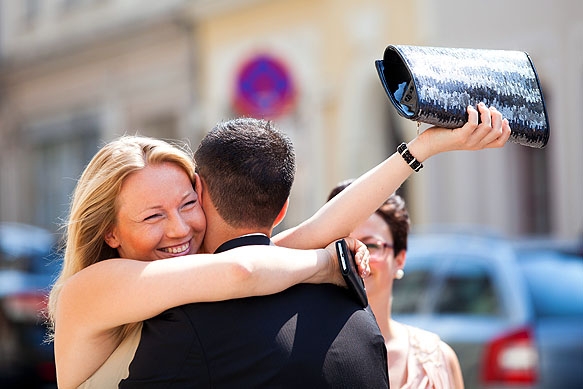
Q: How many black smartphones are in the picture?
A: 1